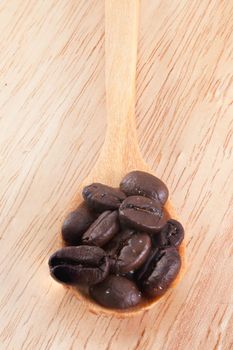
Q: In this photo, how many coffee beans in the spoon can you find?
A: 10